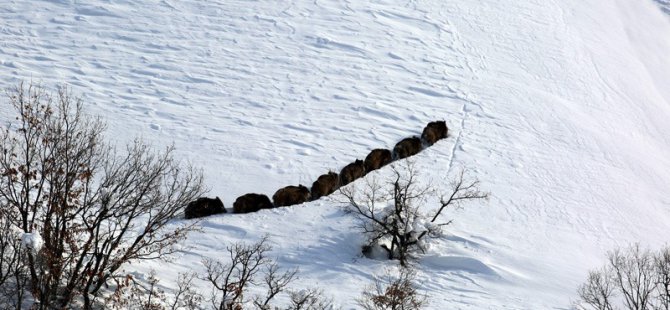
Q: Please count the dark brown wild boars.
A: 8